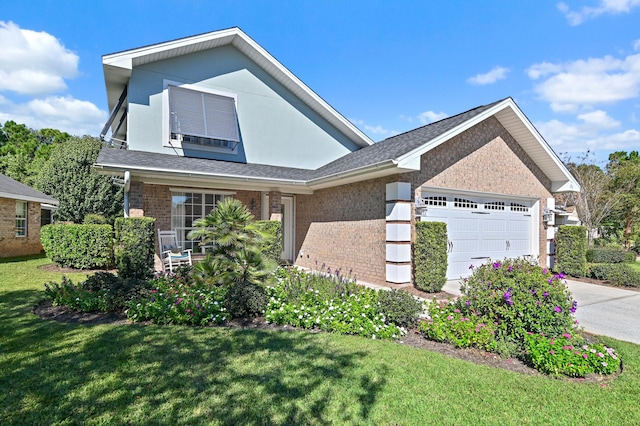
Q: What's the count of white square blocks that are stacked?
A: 5